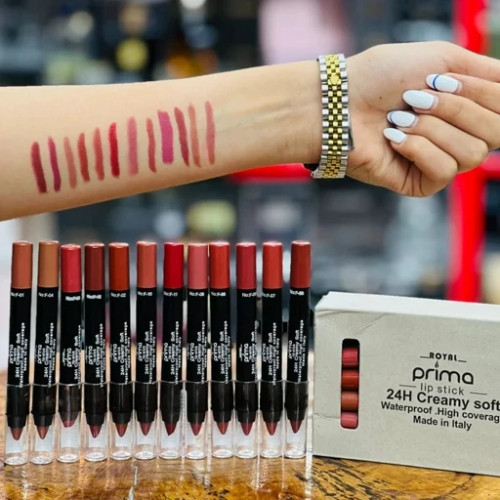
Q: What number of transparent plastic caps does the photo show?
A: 12